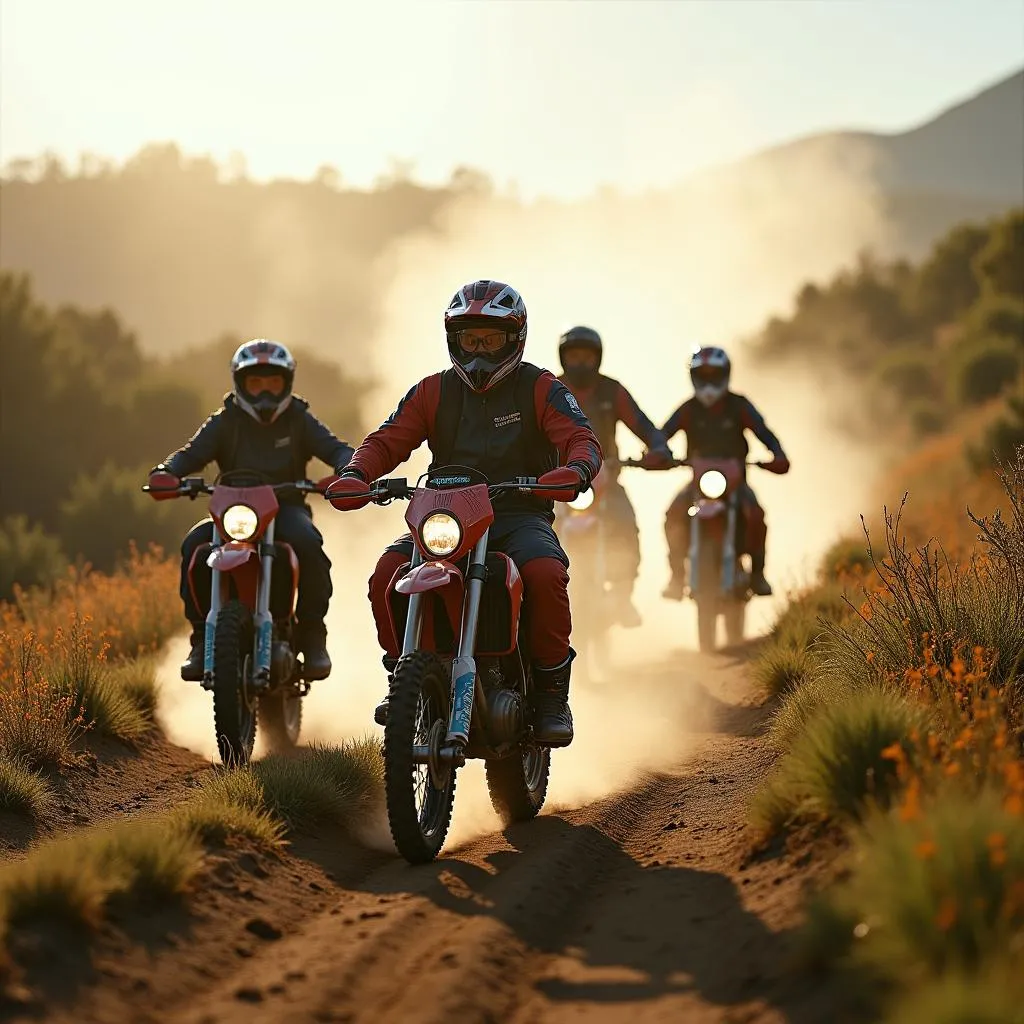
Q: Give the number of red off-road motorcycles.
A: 4